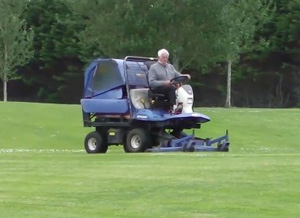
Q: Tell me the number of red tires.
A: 0